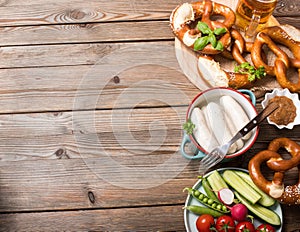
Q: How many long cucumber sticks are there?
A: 4